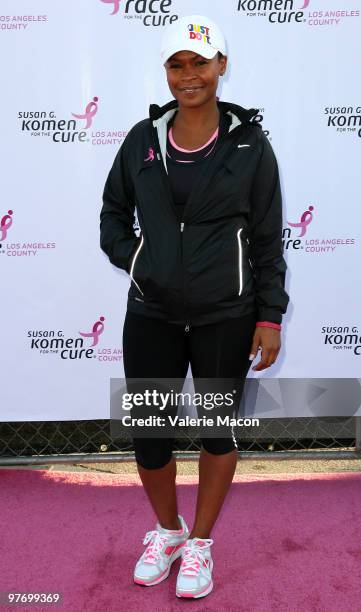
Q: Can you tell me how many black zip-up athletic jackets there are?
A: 1